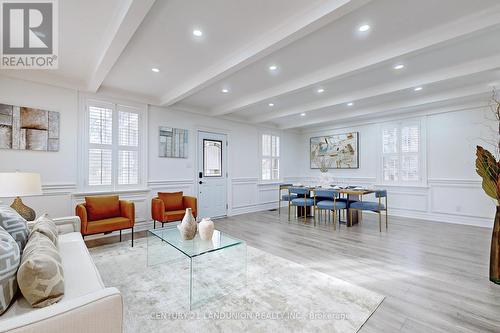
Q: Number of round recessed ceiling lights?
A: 11